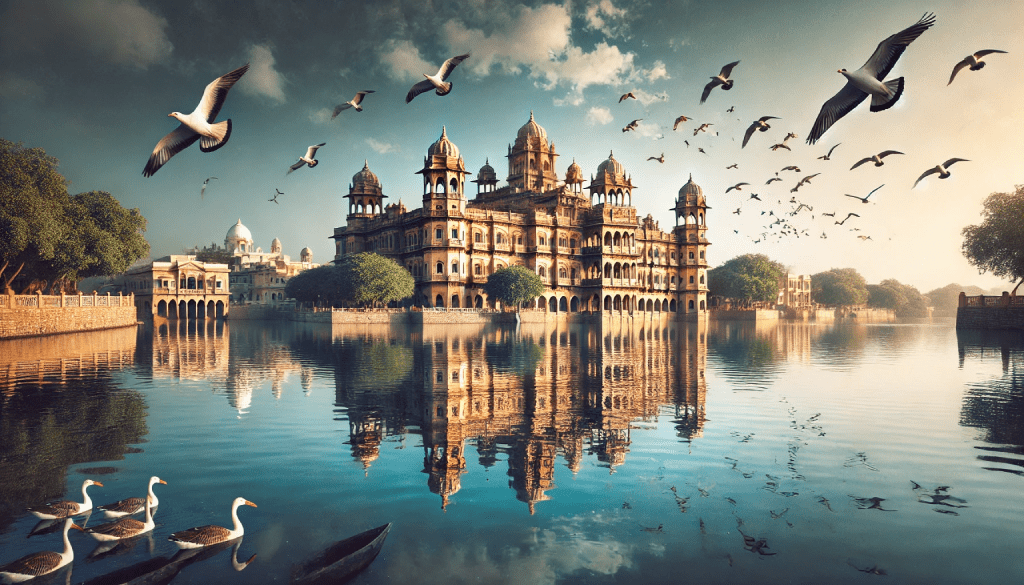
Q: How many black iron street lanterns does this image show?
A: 0